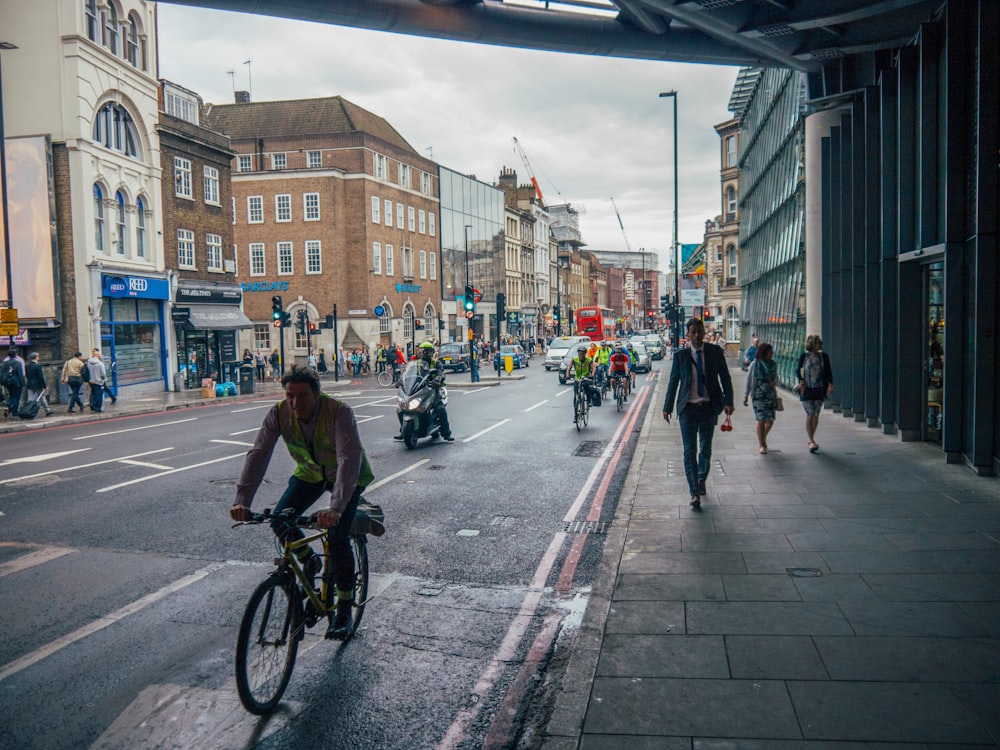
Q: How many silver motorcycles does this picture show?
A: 1